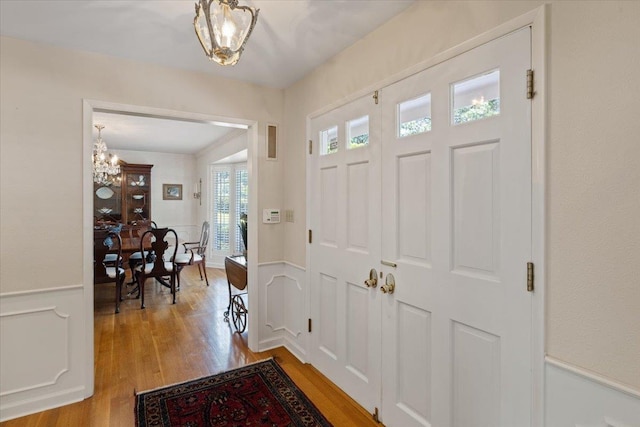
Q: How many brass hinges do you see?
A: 5